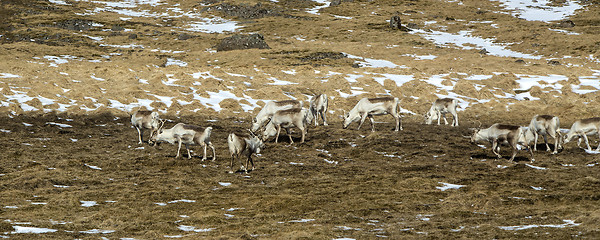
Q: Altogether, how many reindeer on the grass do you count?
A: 11